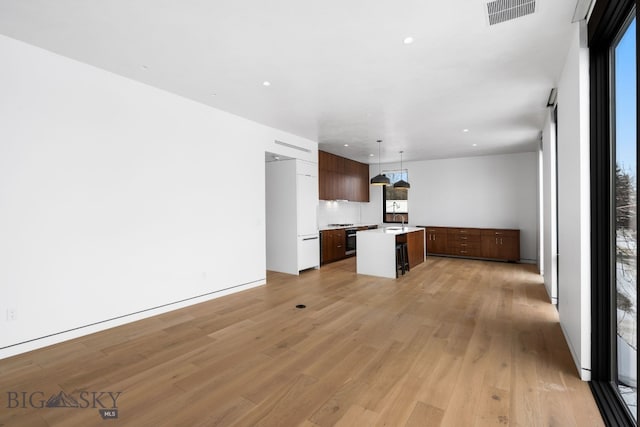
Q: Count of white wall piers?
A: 3